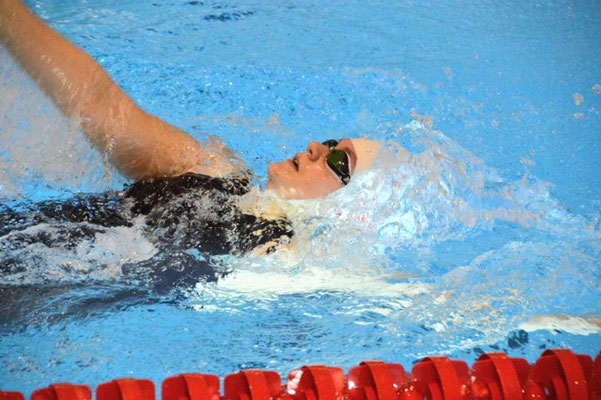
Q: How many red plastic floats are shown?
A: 11